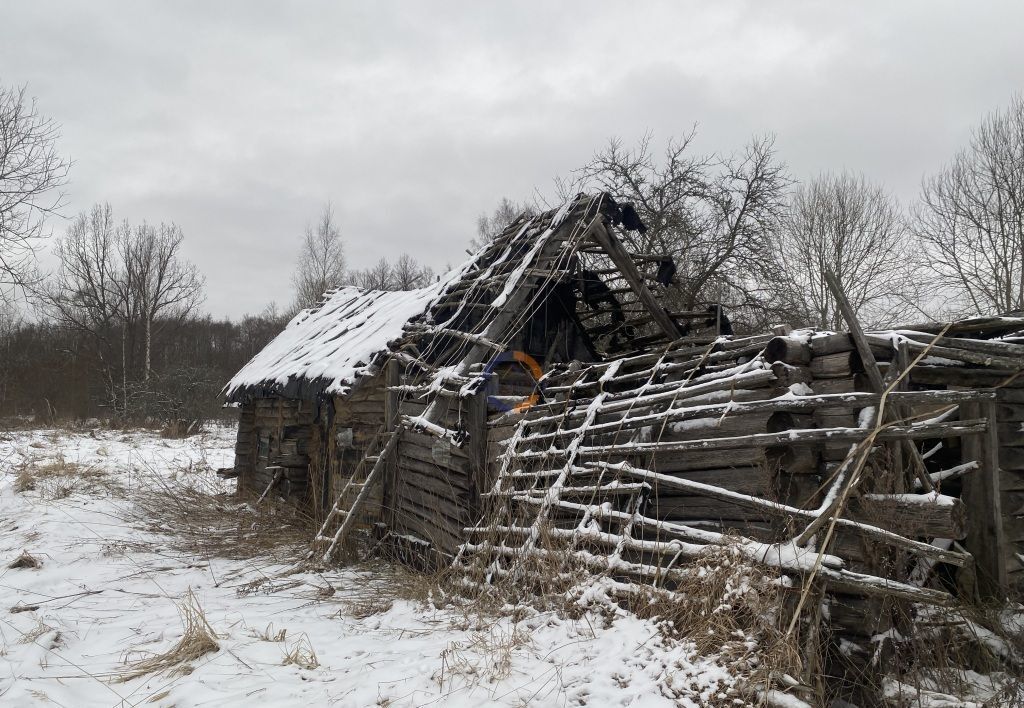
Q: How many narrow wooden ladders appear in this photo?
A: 1